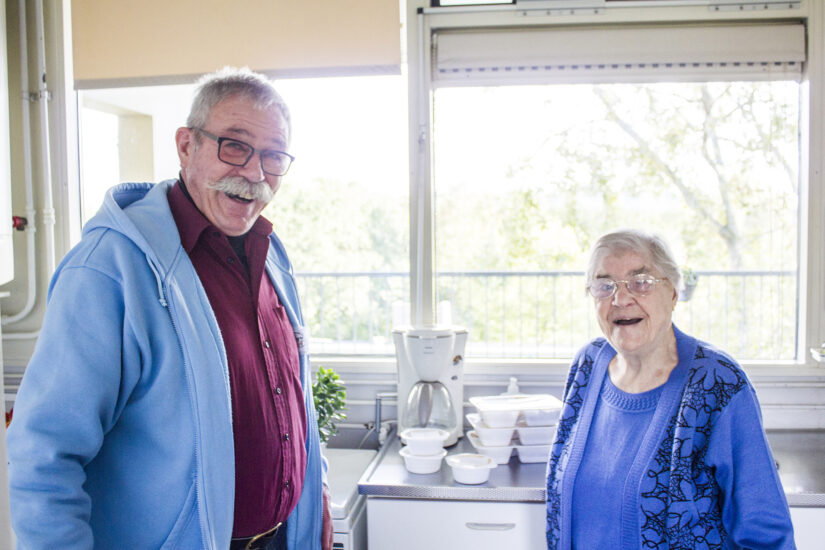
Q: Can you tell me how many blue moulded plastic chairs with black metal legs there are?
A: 0